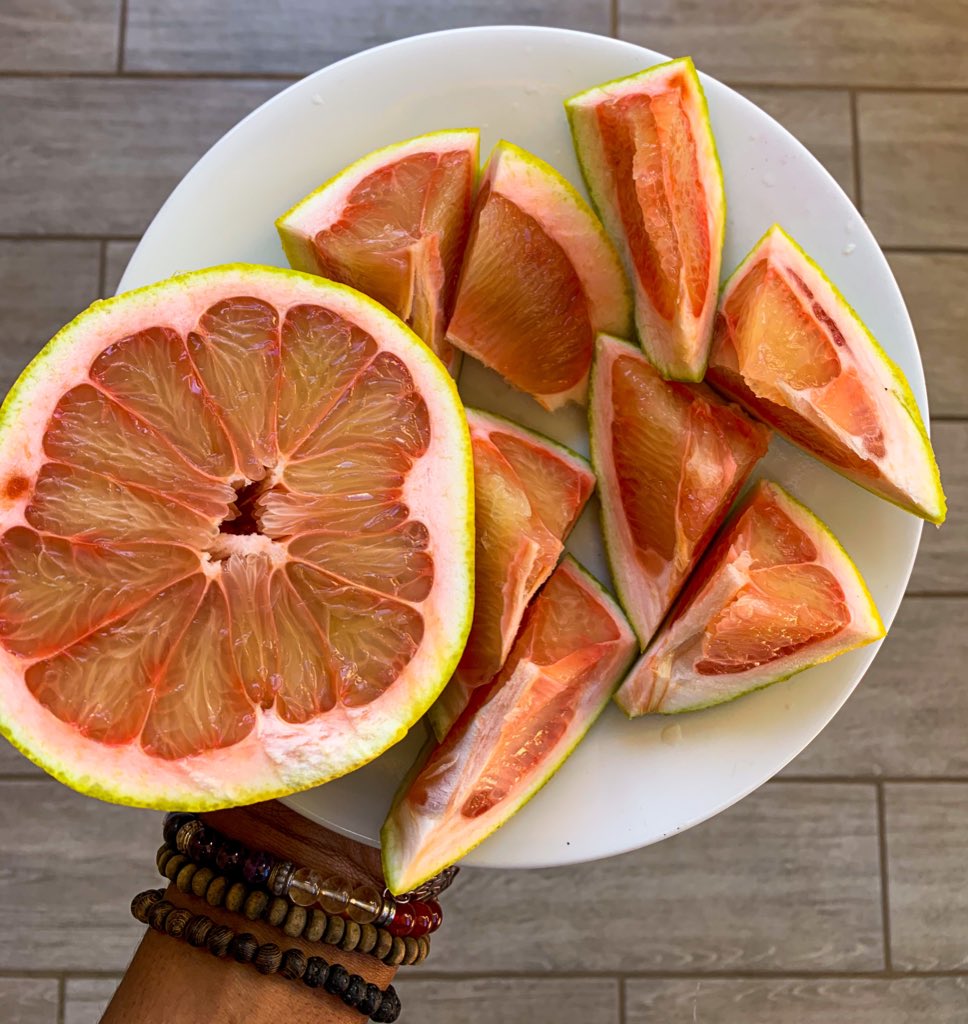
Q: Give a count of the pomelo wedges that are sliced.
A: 8